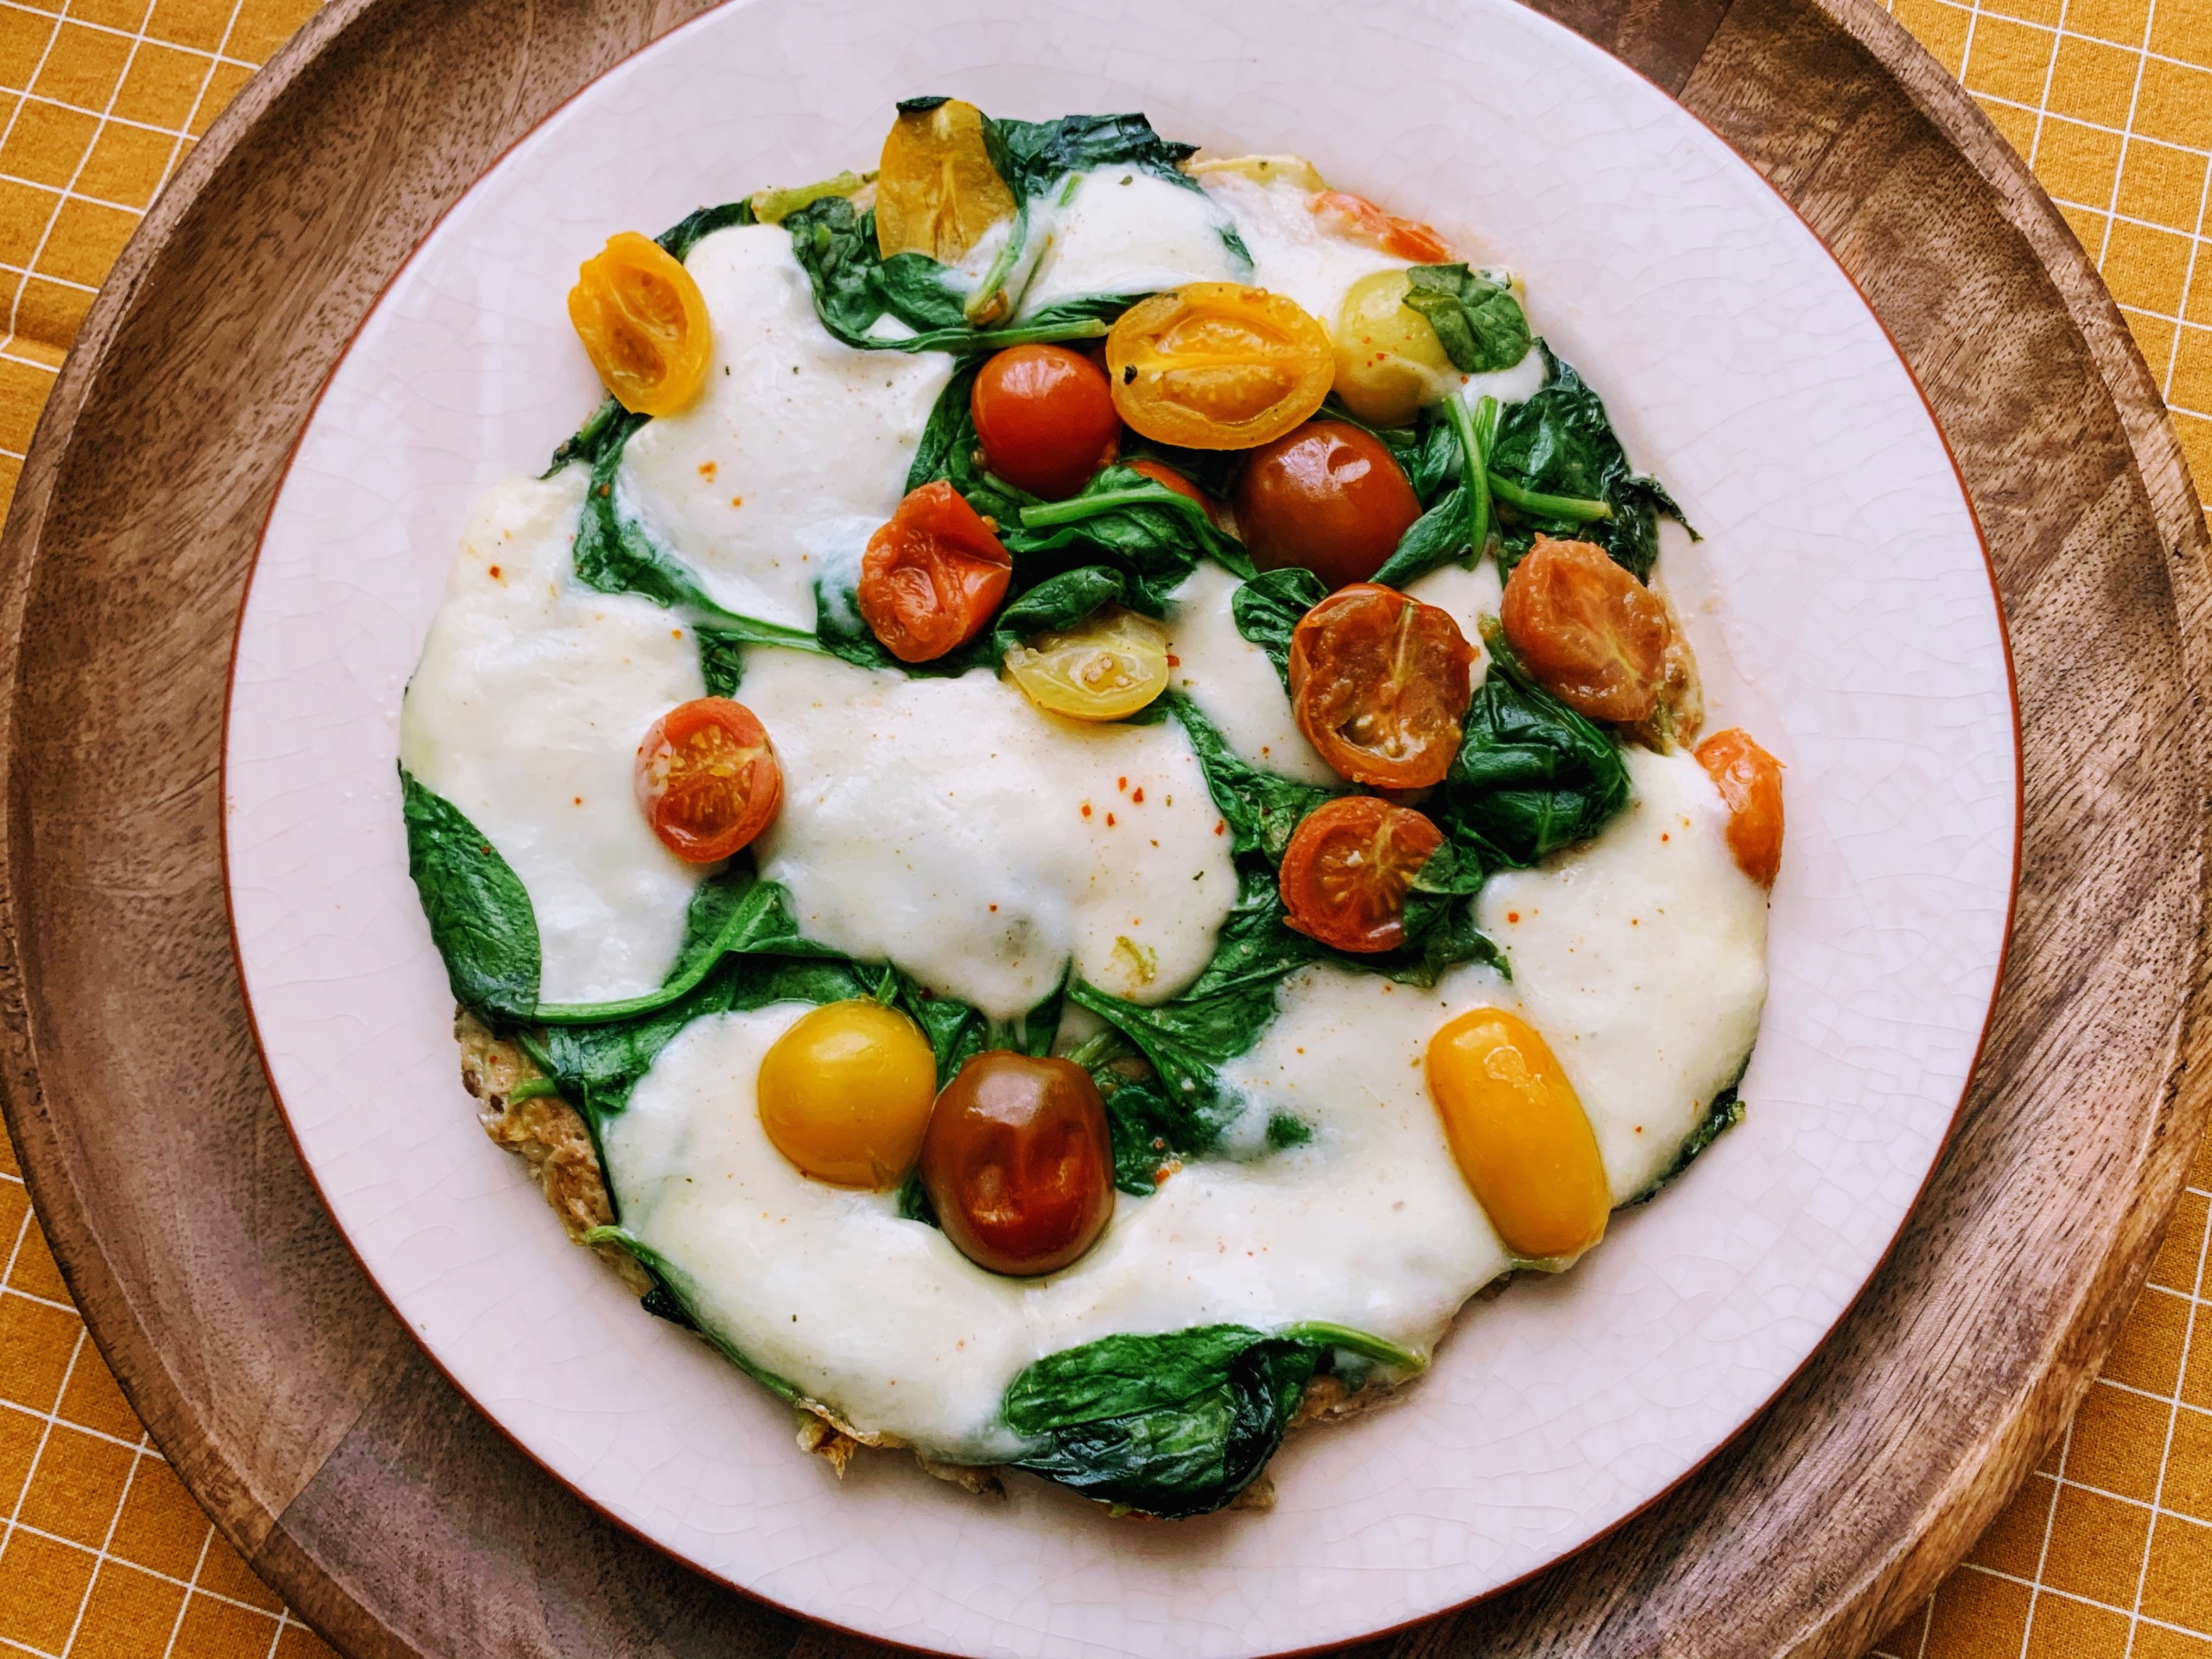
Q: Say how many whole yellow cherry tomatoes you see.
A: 3